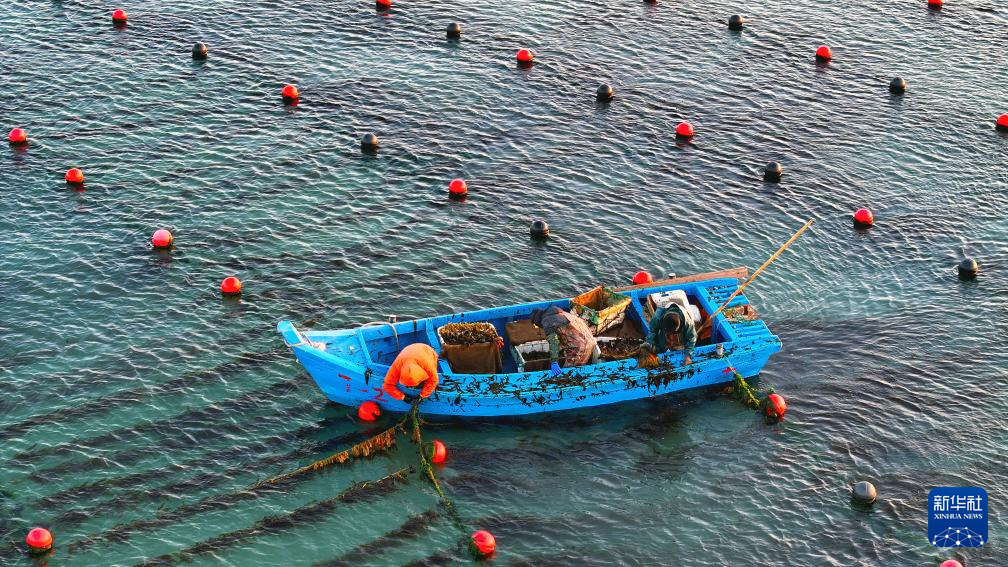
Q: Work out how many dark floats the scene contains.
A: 10